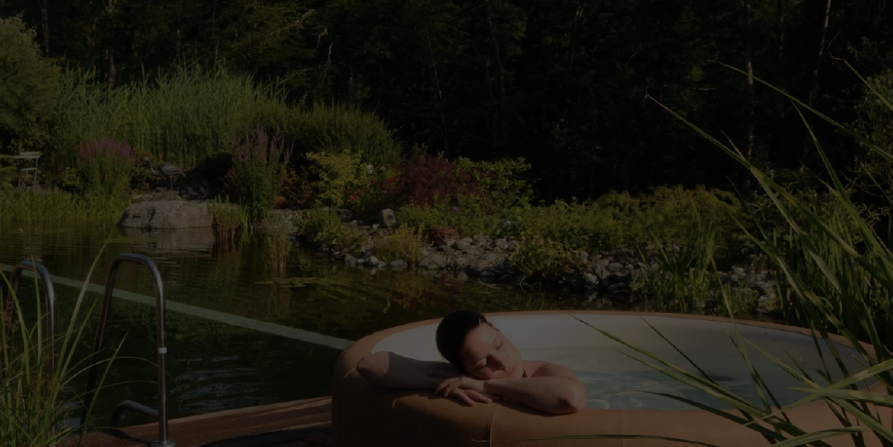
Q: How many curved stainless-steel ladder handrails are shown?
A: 2